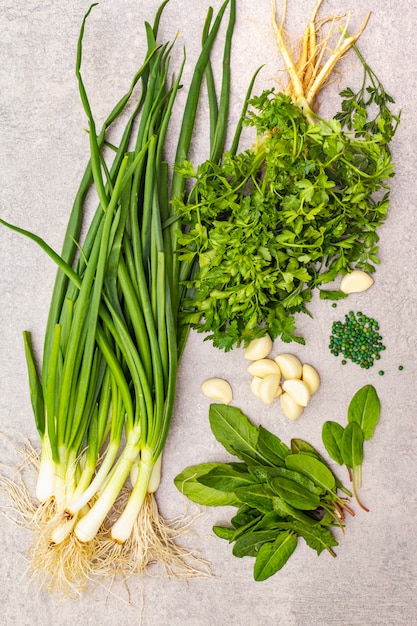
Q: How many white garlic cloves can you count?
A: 10